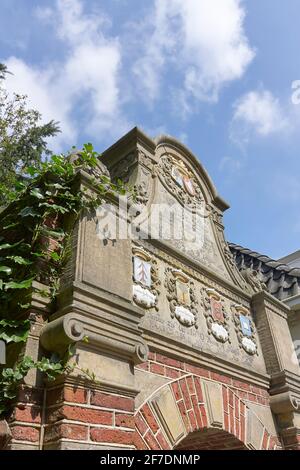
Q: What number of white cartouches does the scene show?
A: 4